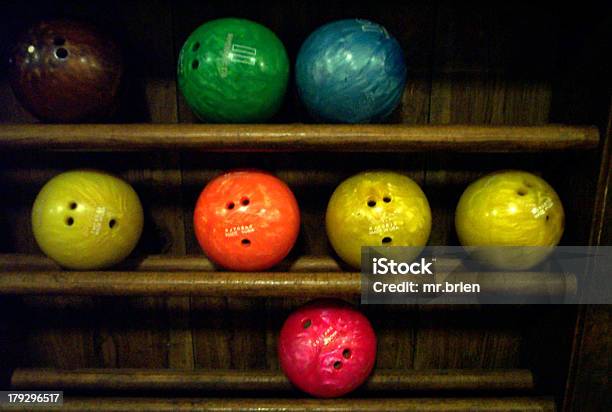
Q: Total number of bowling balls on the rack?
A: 8